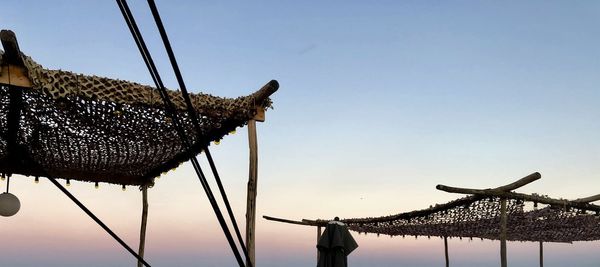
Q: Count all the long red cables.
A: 0